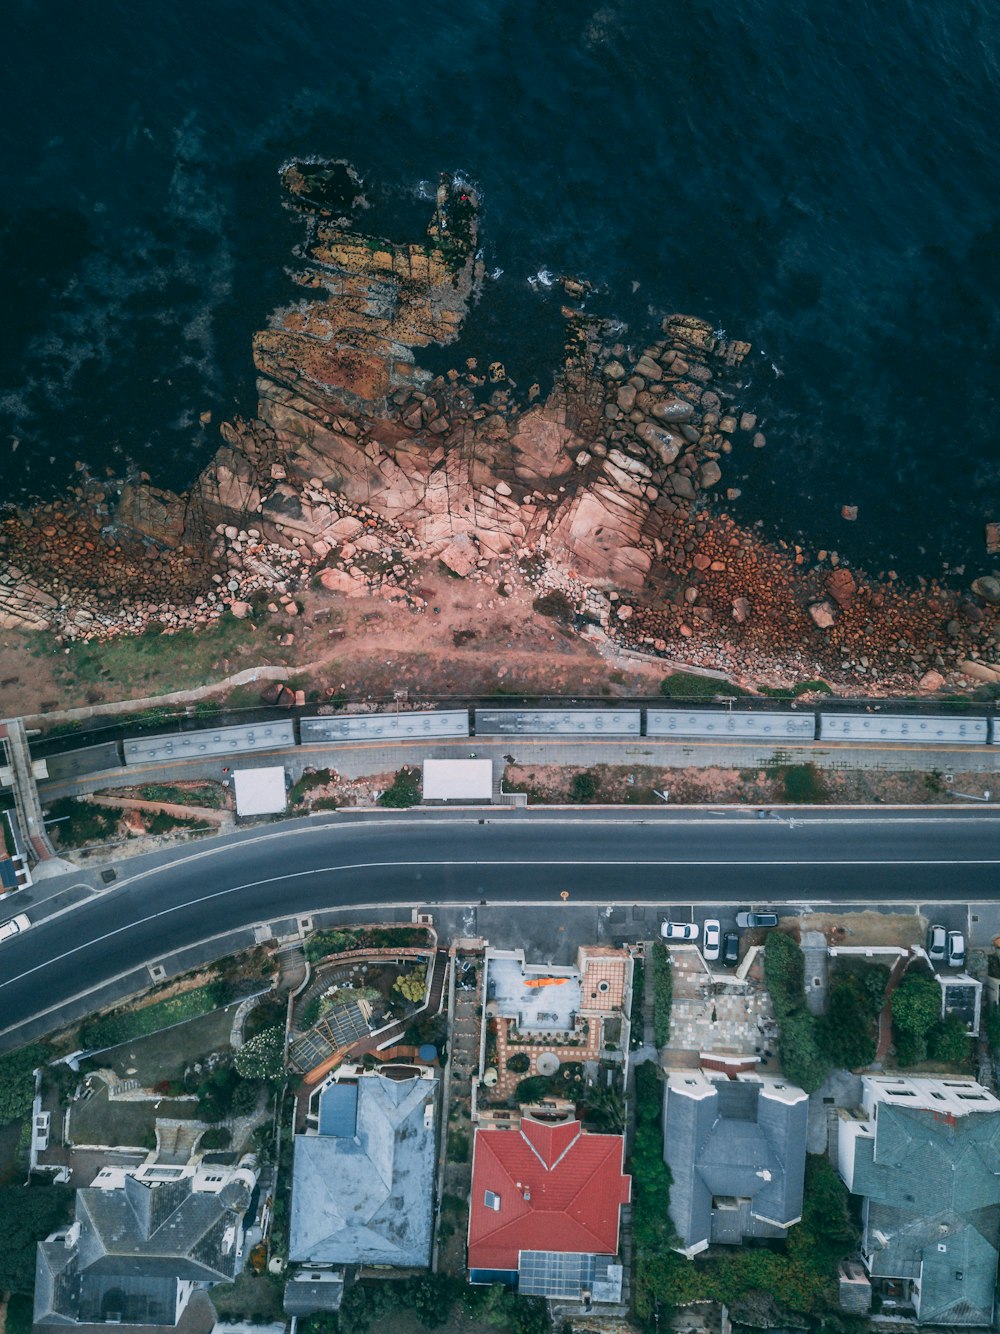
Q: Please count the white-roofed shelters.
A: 2